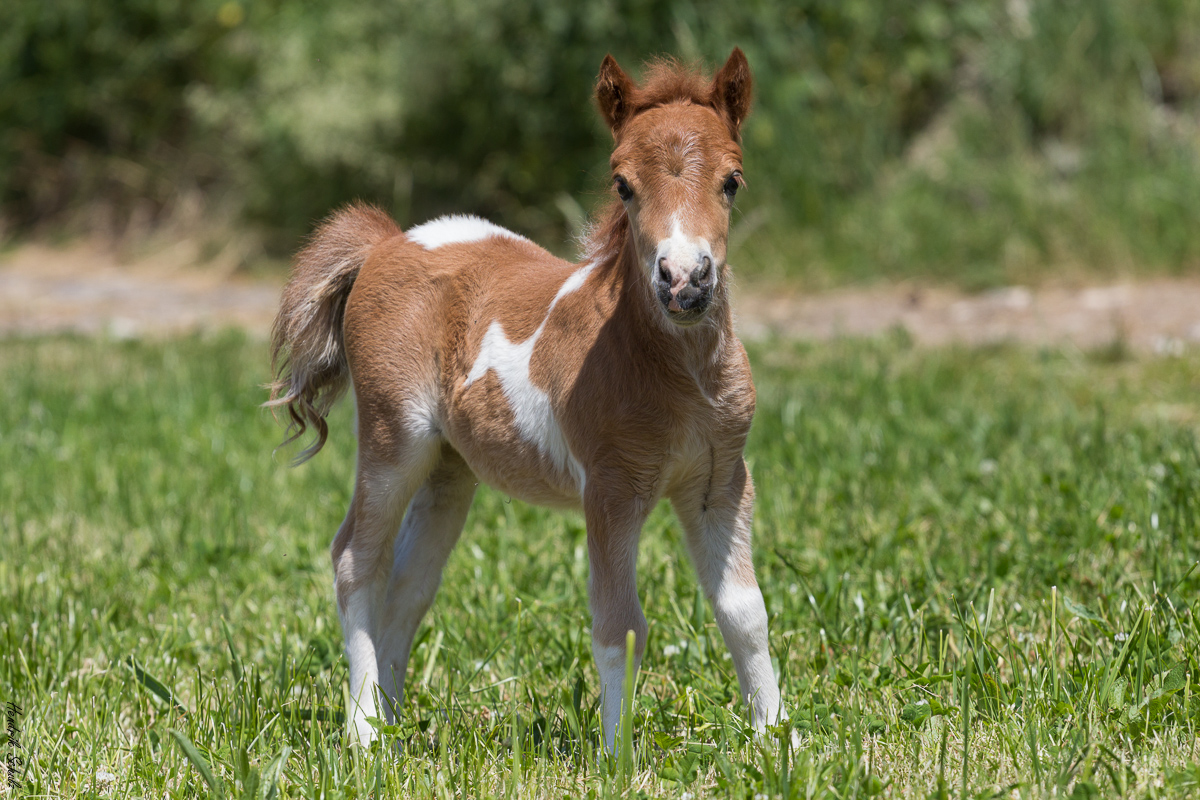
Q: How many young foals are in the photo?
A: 1